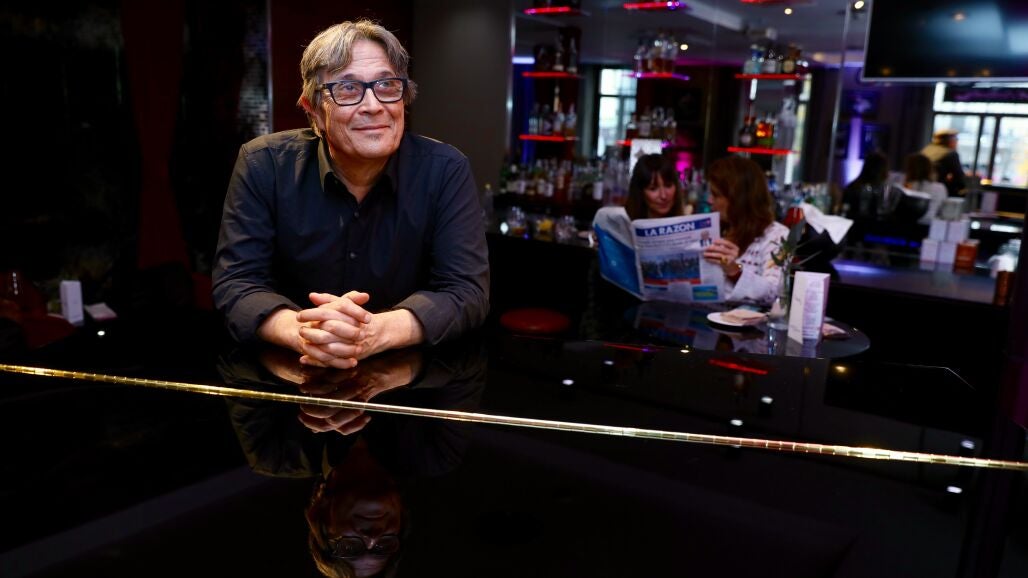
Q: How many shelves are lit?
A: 9